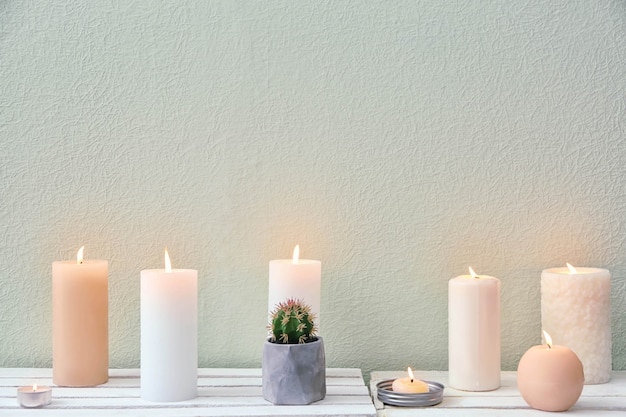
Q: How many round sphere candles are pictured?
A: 1